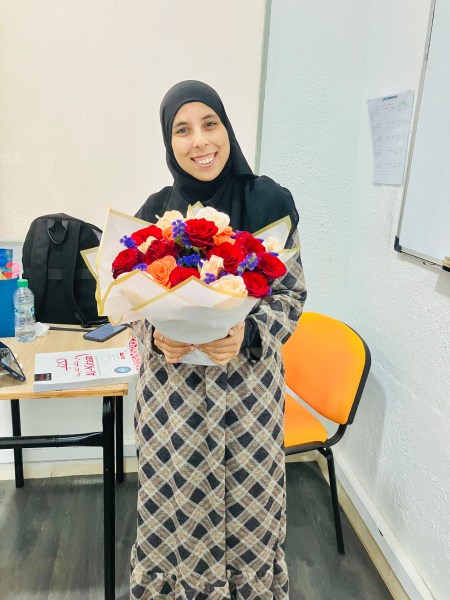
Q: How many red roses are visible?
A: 9